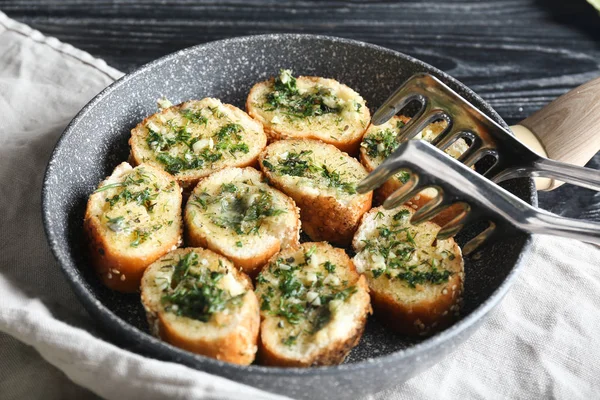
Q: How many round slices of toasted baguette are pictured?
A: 9